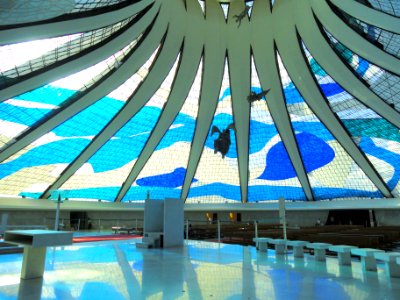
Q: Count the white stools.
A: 7